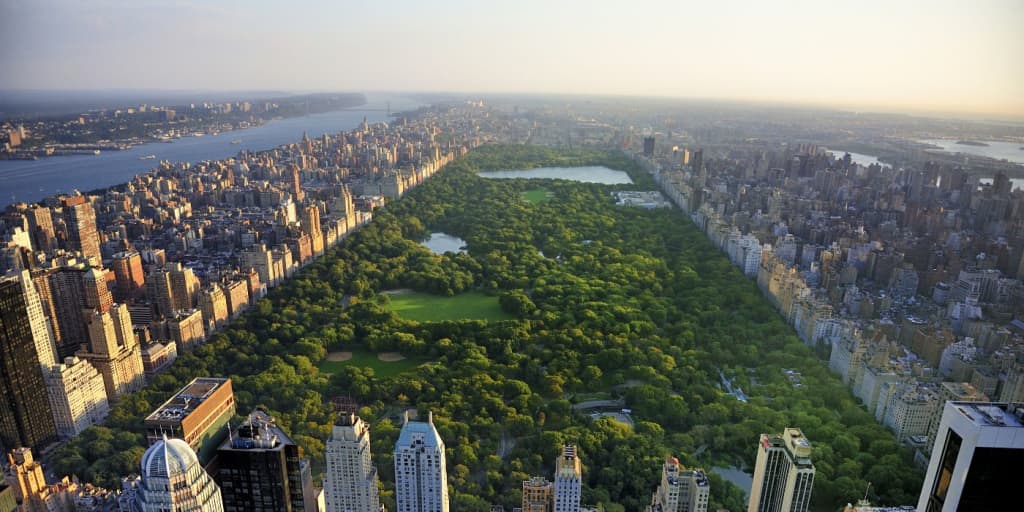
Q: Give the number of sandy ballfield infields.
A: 2